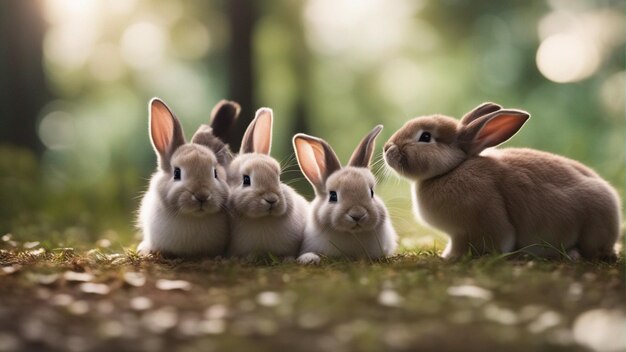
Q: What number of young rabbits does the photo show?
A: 4